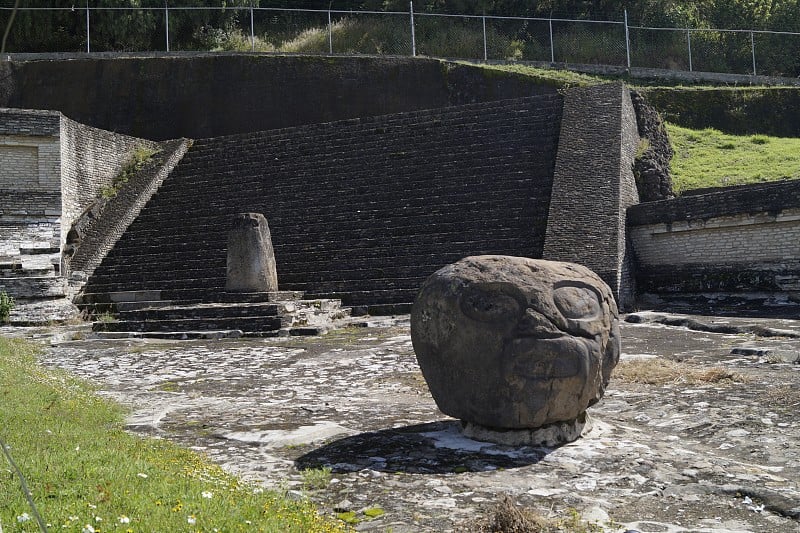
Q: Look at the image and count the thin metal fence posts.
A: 10